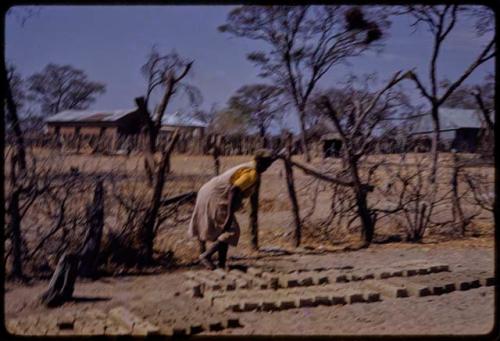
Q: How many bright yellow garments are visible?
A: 1